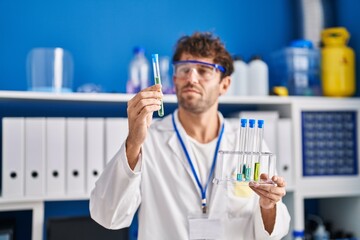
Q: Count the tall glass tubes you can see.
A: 4